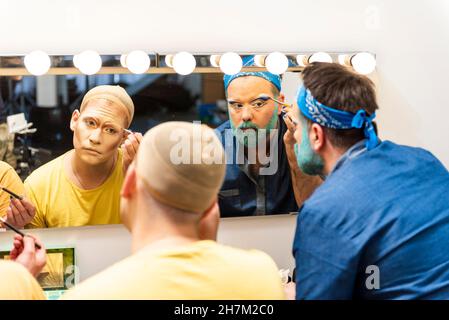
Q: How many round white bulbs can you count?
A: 8